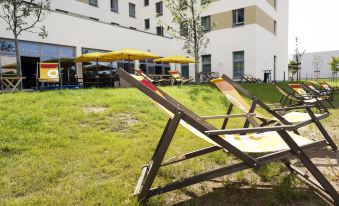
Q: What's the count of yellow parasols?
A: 3